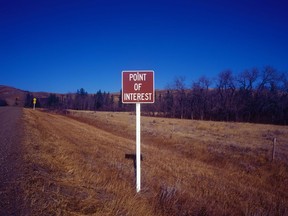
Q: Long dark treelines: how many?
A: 1